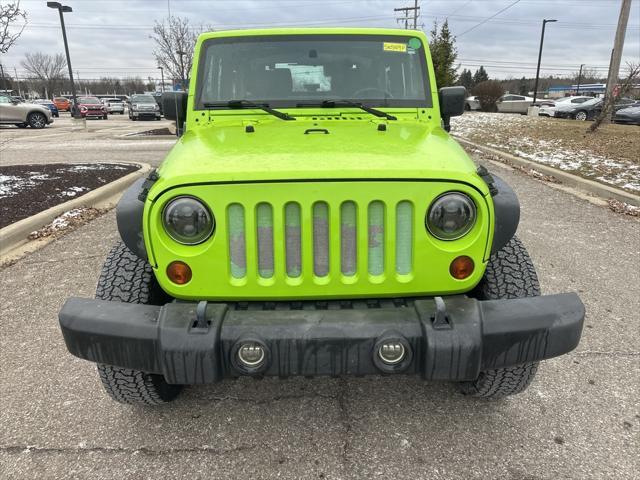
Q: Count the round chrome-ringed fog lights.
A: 2